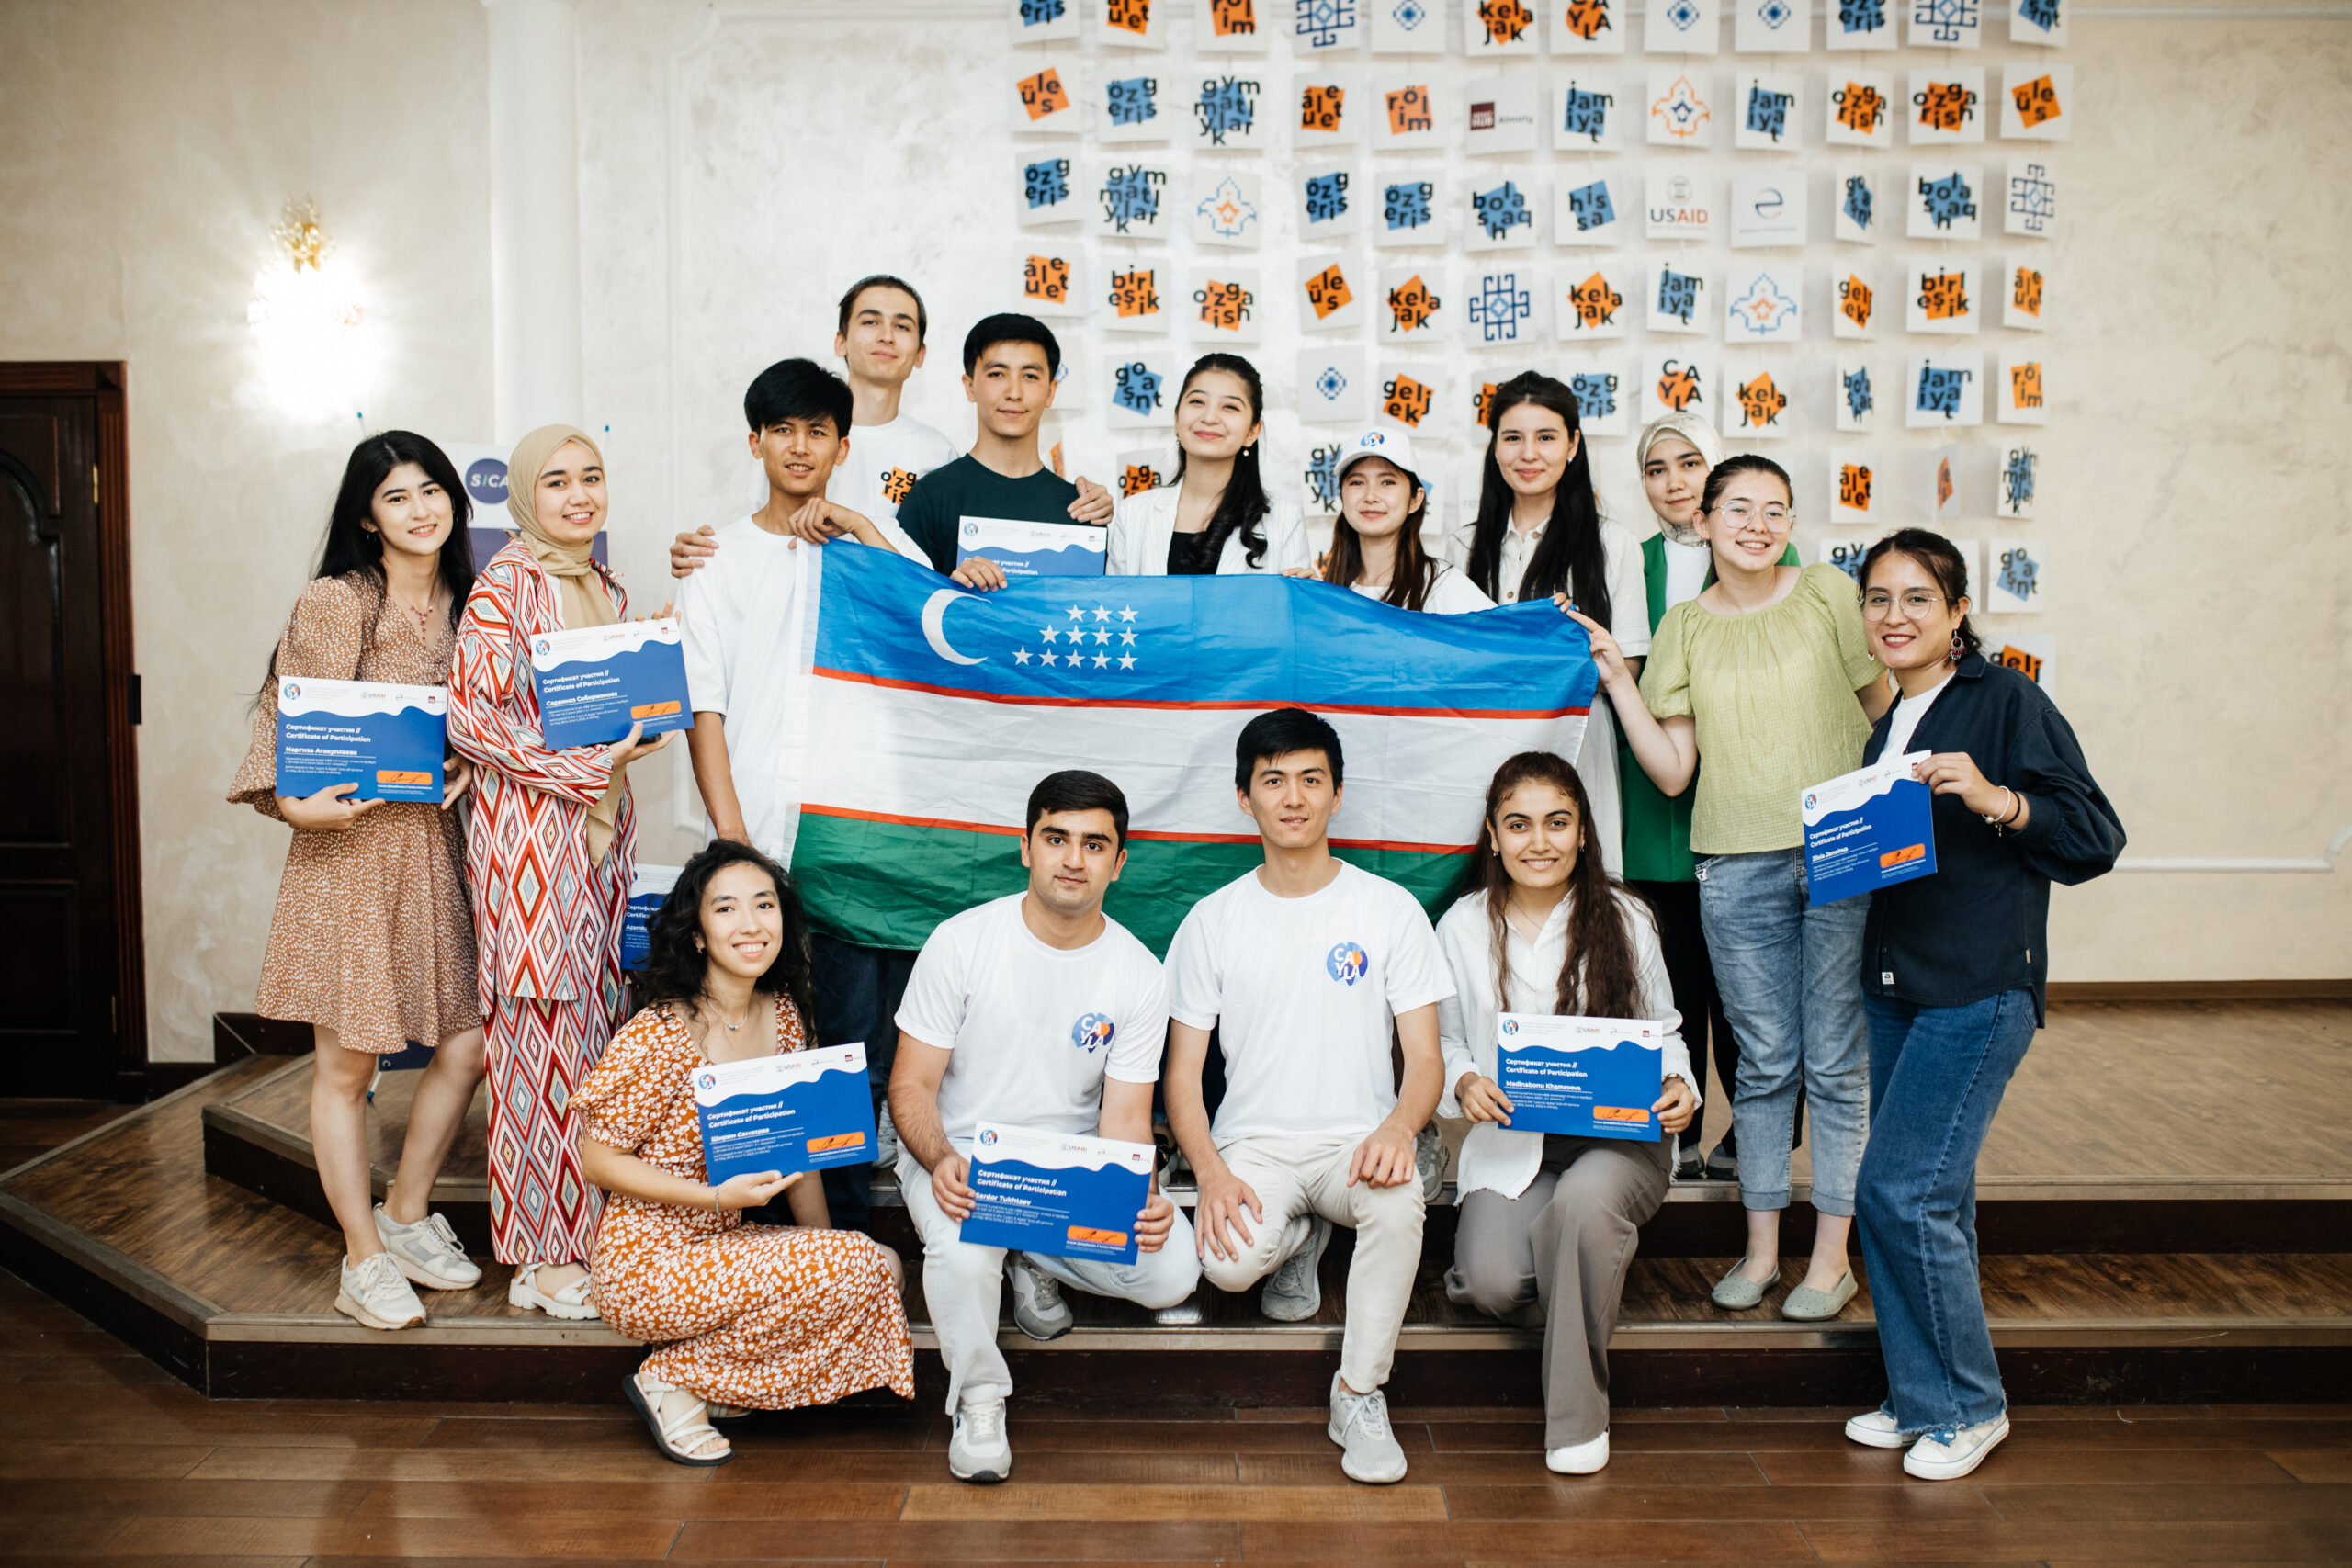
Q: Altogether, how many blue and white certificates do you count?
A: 8